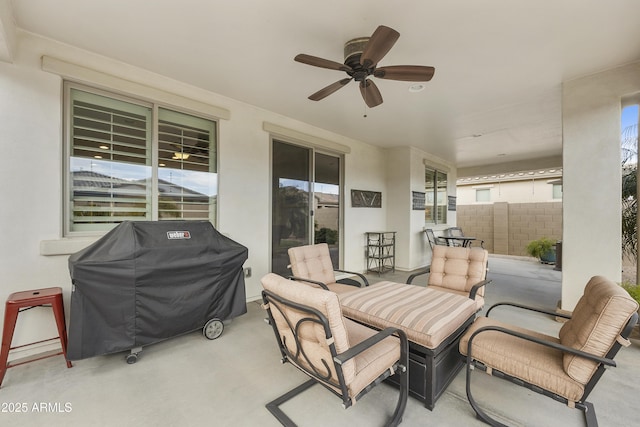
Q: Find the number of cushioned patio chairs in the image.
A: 4